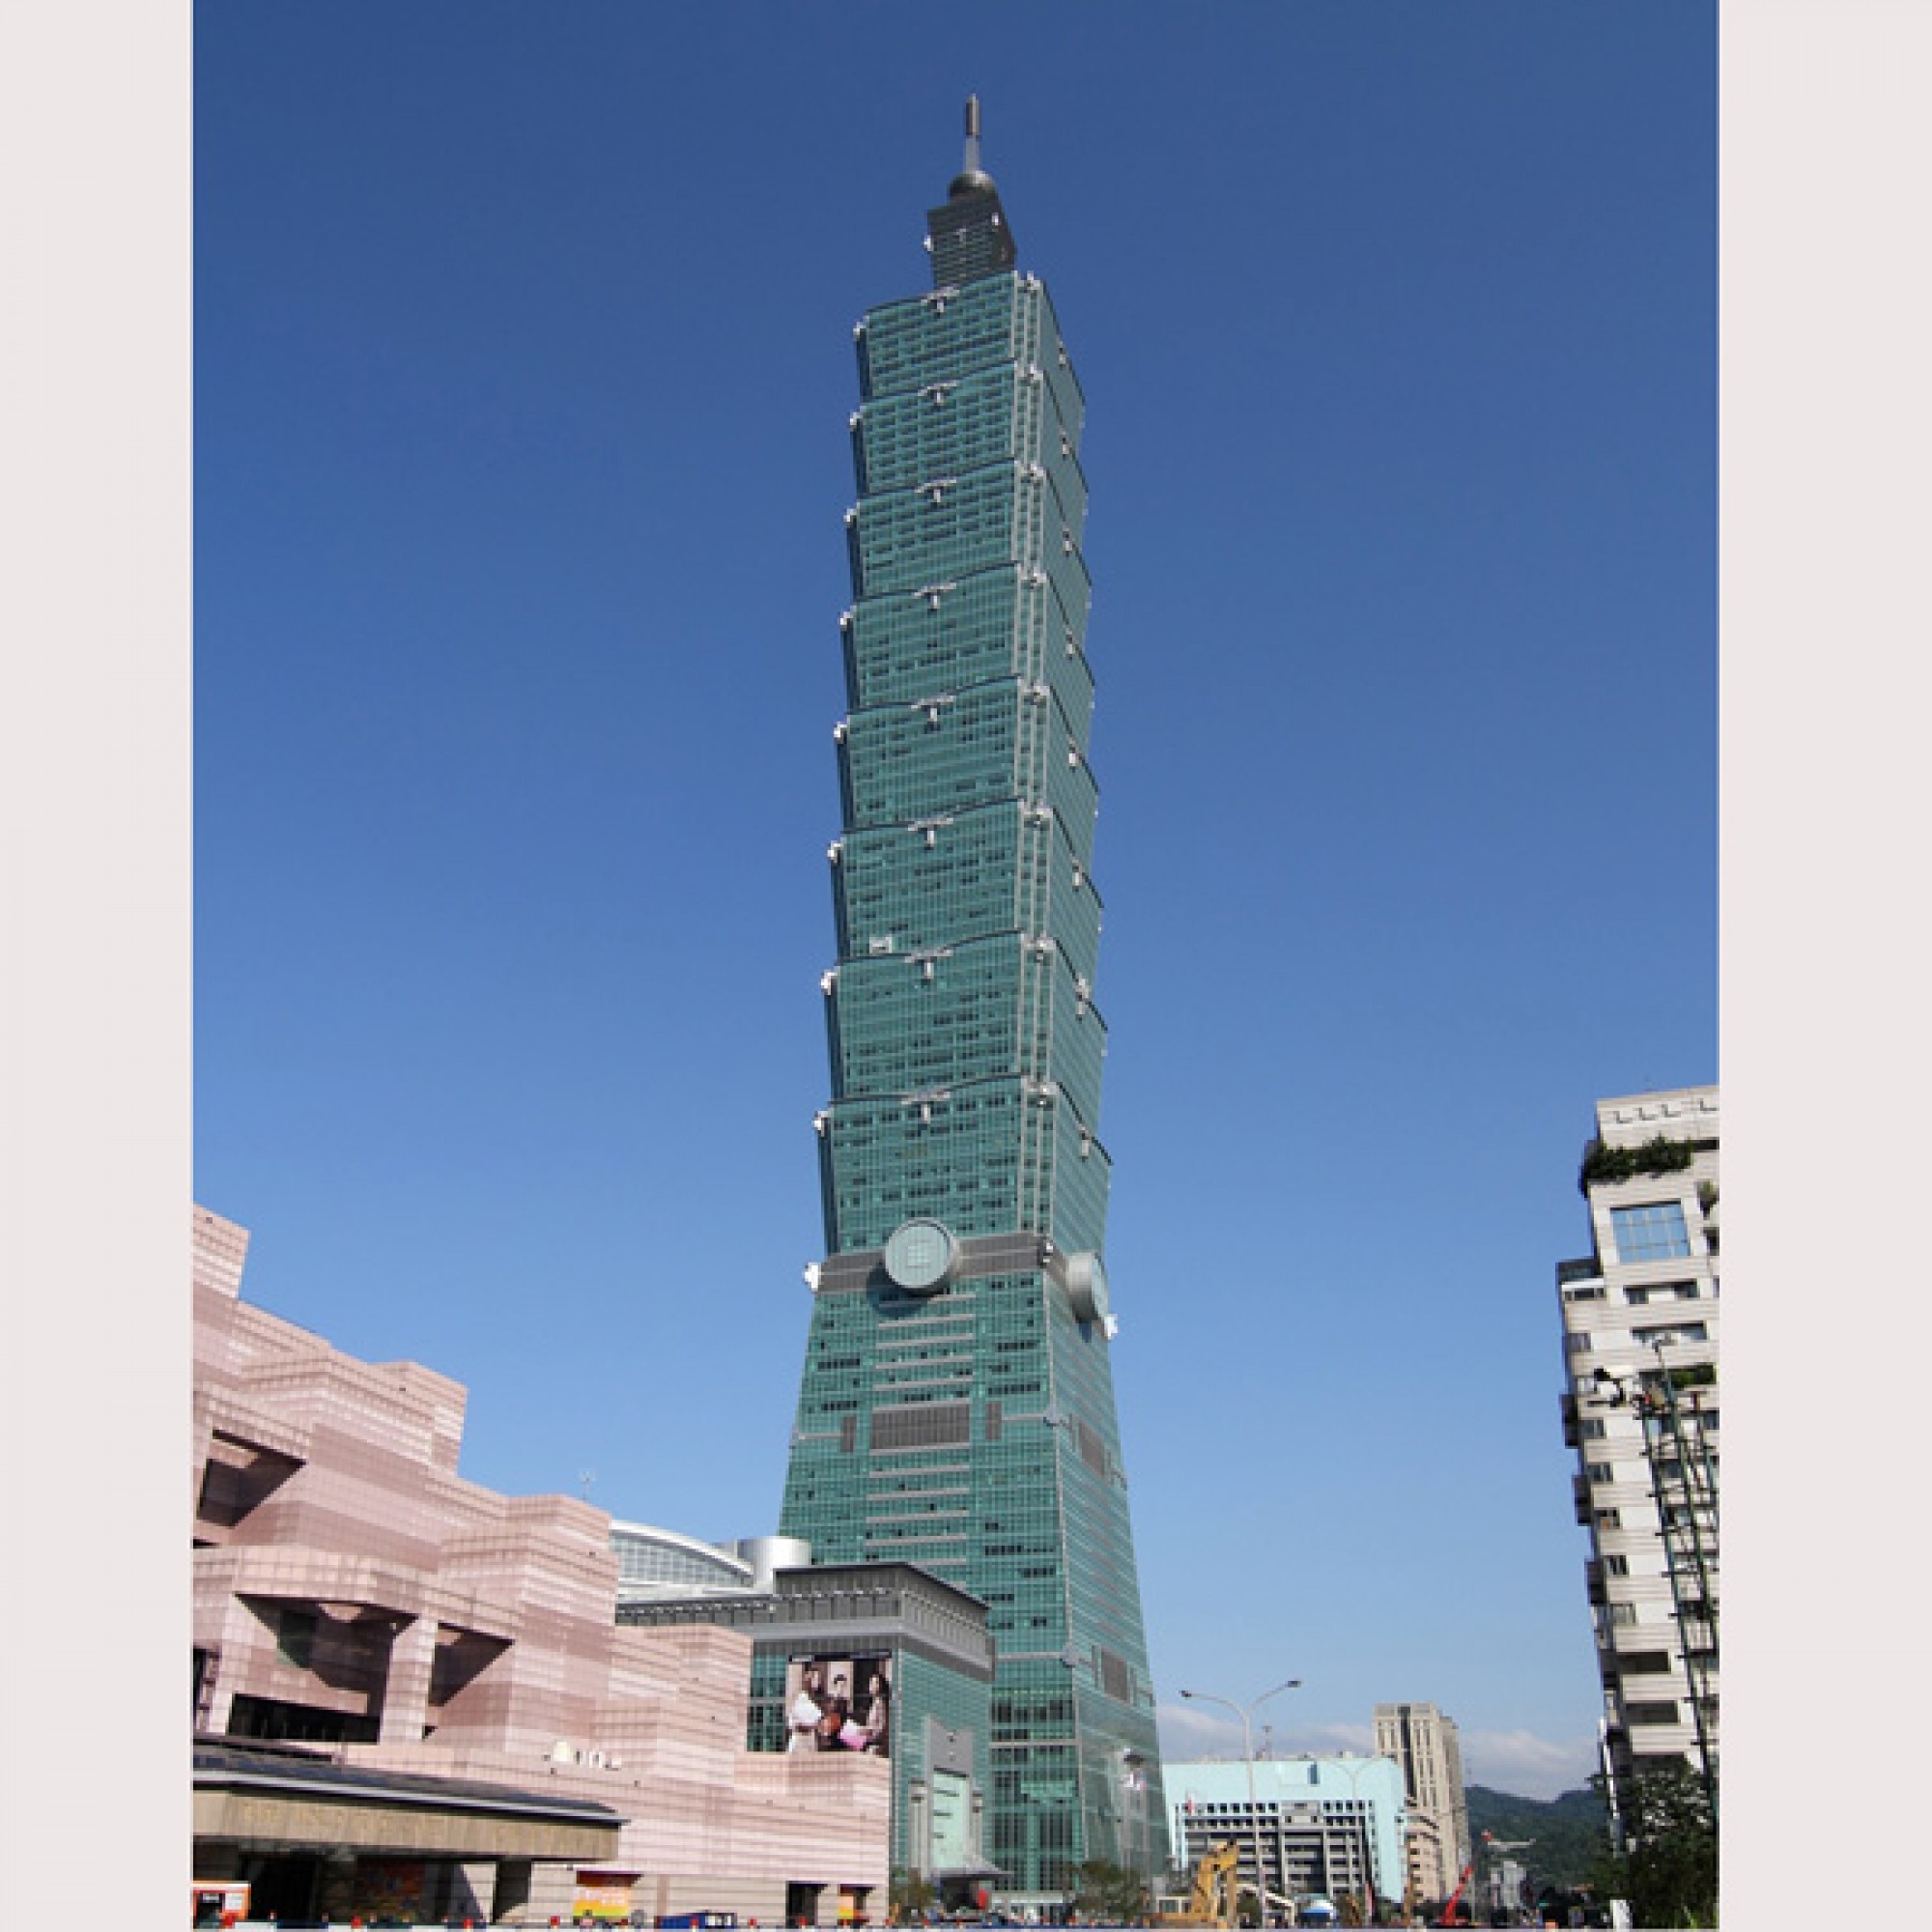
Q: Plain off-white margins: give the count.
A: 2